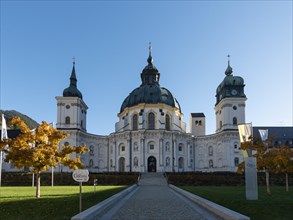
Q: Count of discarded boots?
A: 0